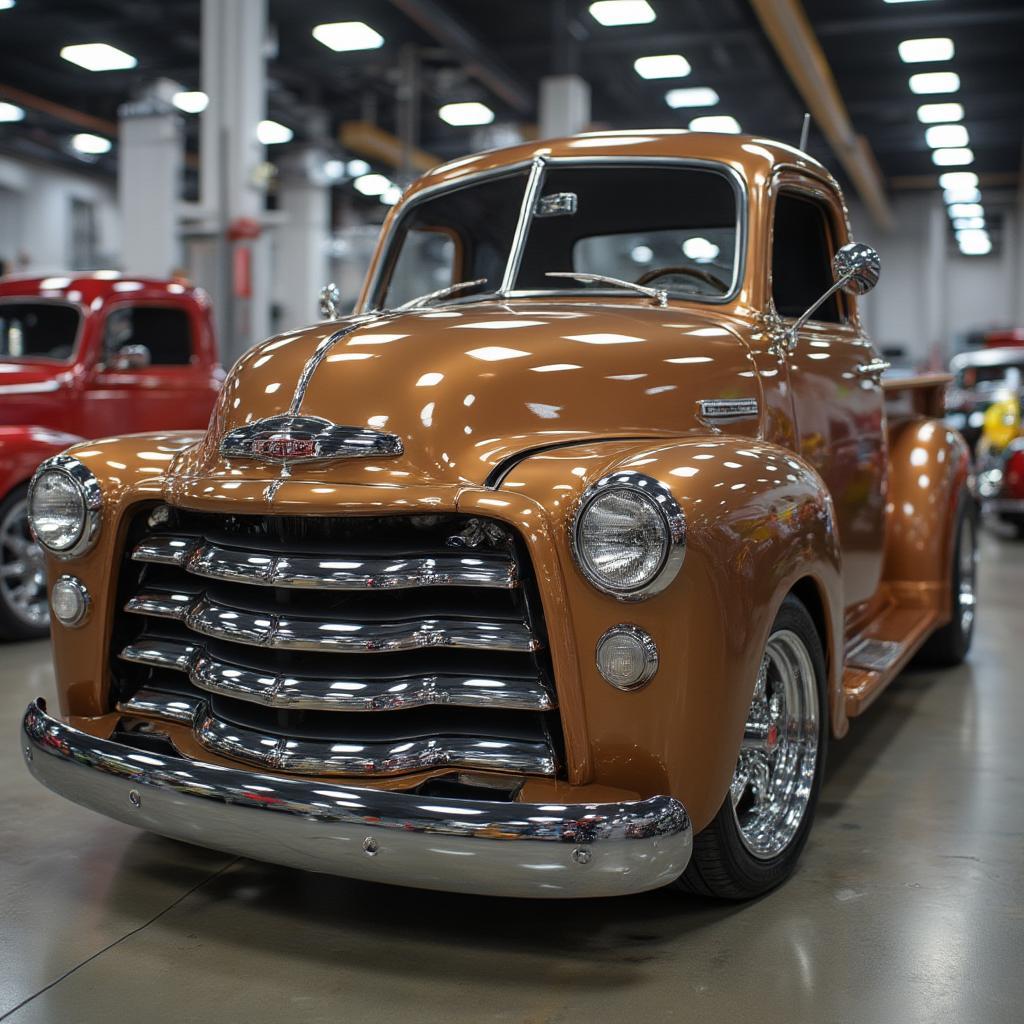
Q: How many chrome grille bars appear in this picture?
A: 4